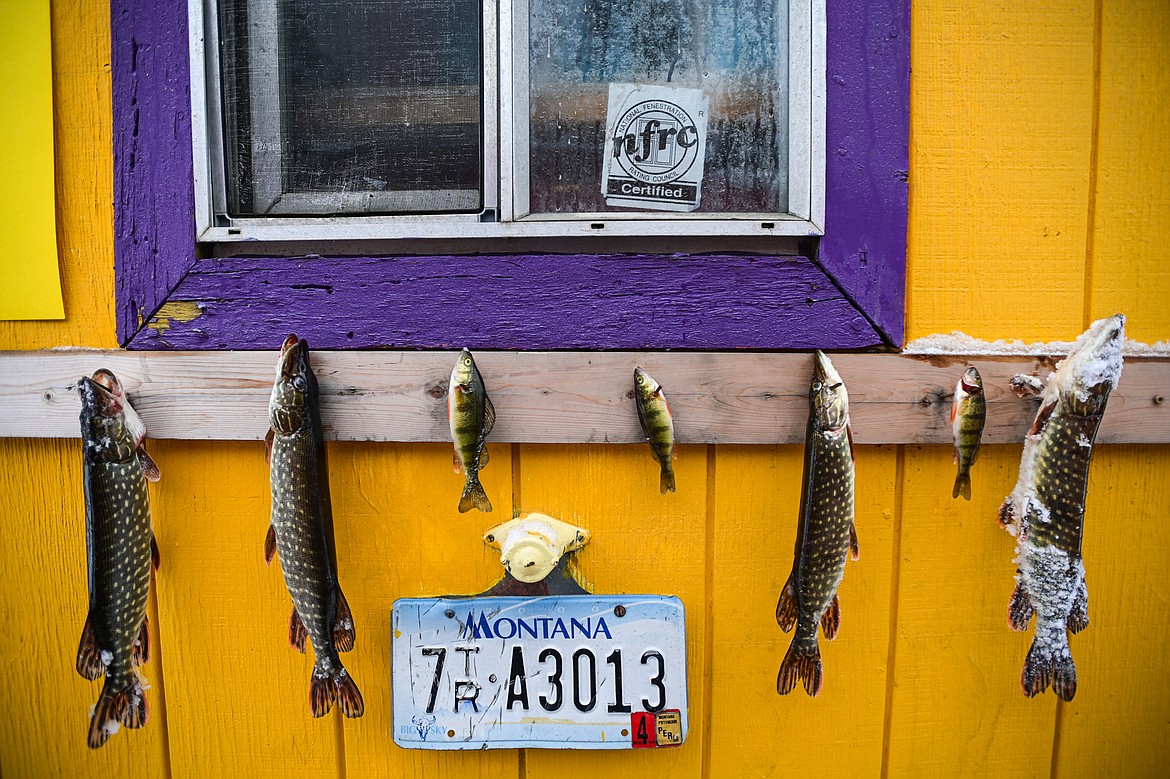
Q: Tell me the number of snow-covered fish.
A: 1